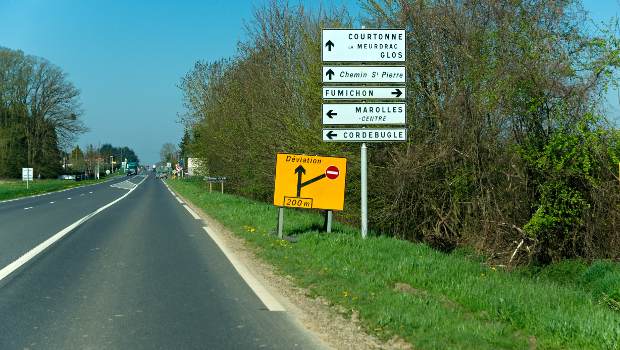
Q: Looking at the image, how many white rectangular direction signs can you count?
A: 5